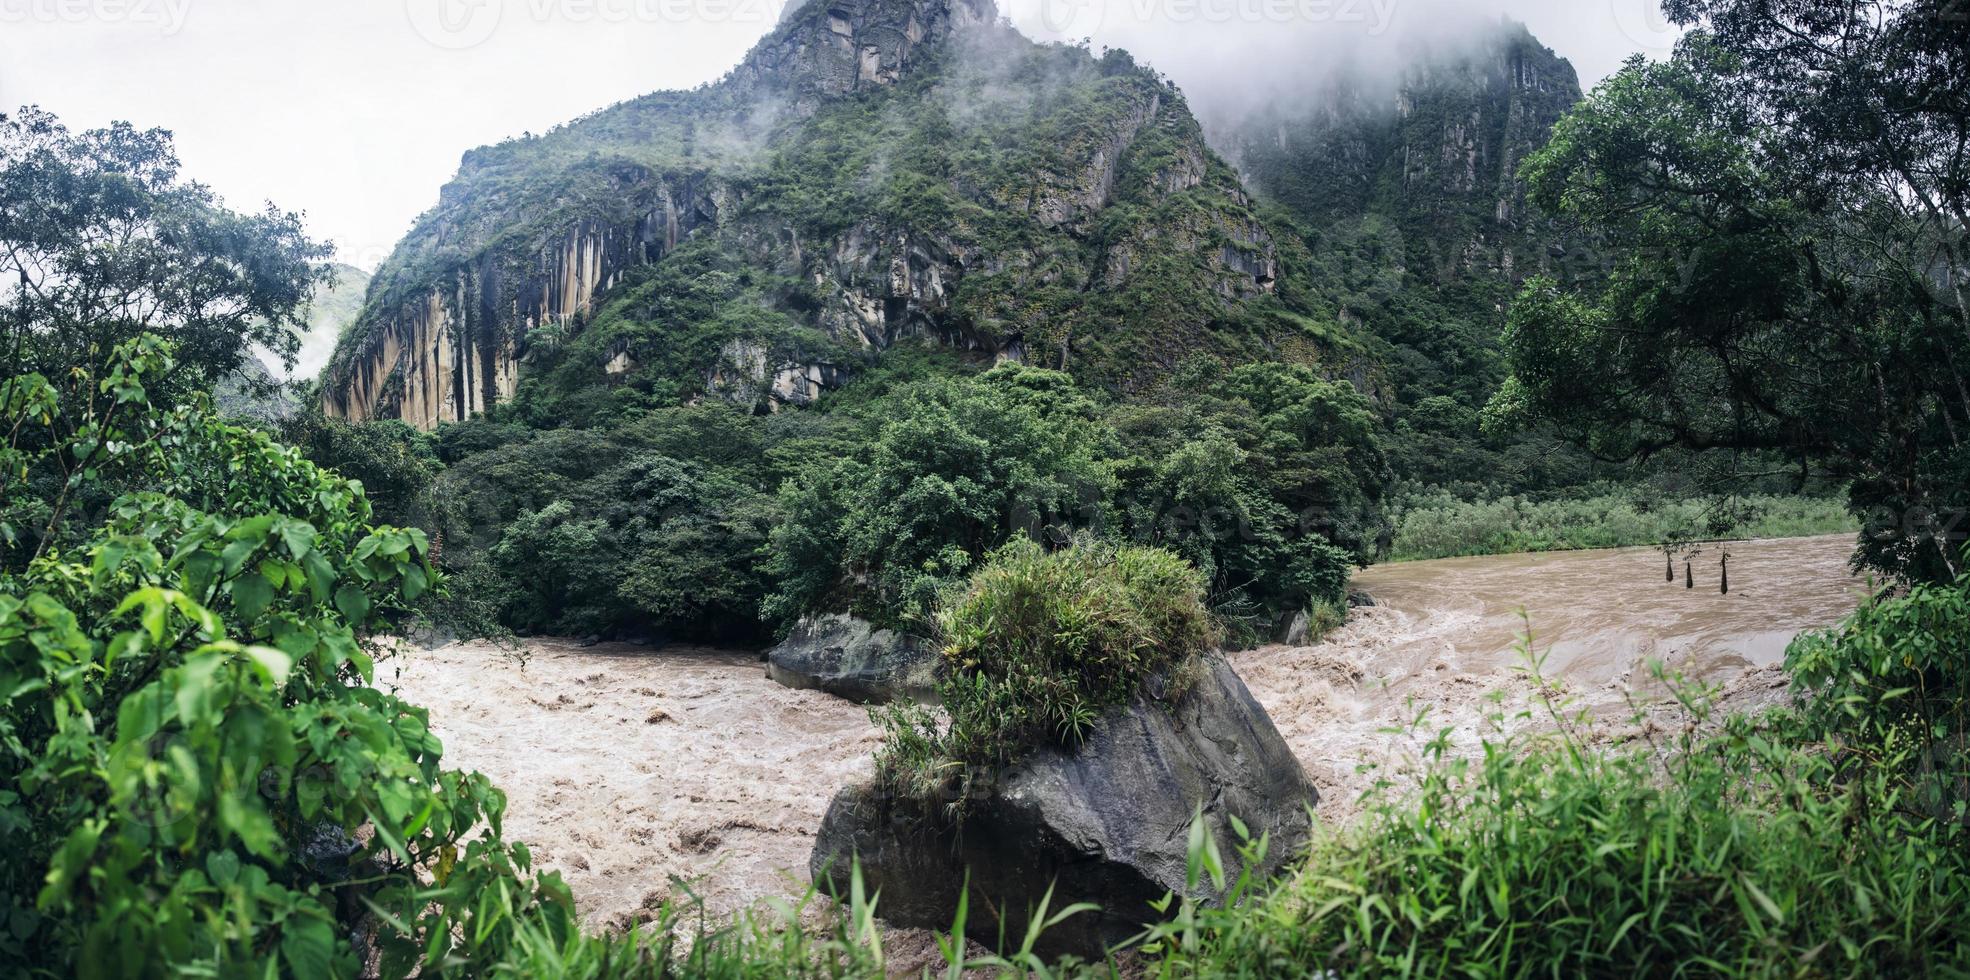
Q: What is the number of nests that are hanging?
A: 3